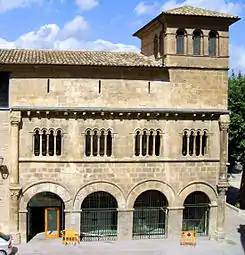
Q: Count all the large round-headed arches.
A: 4